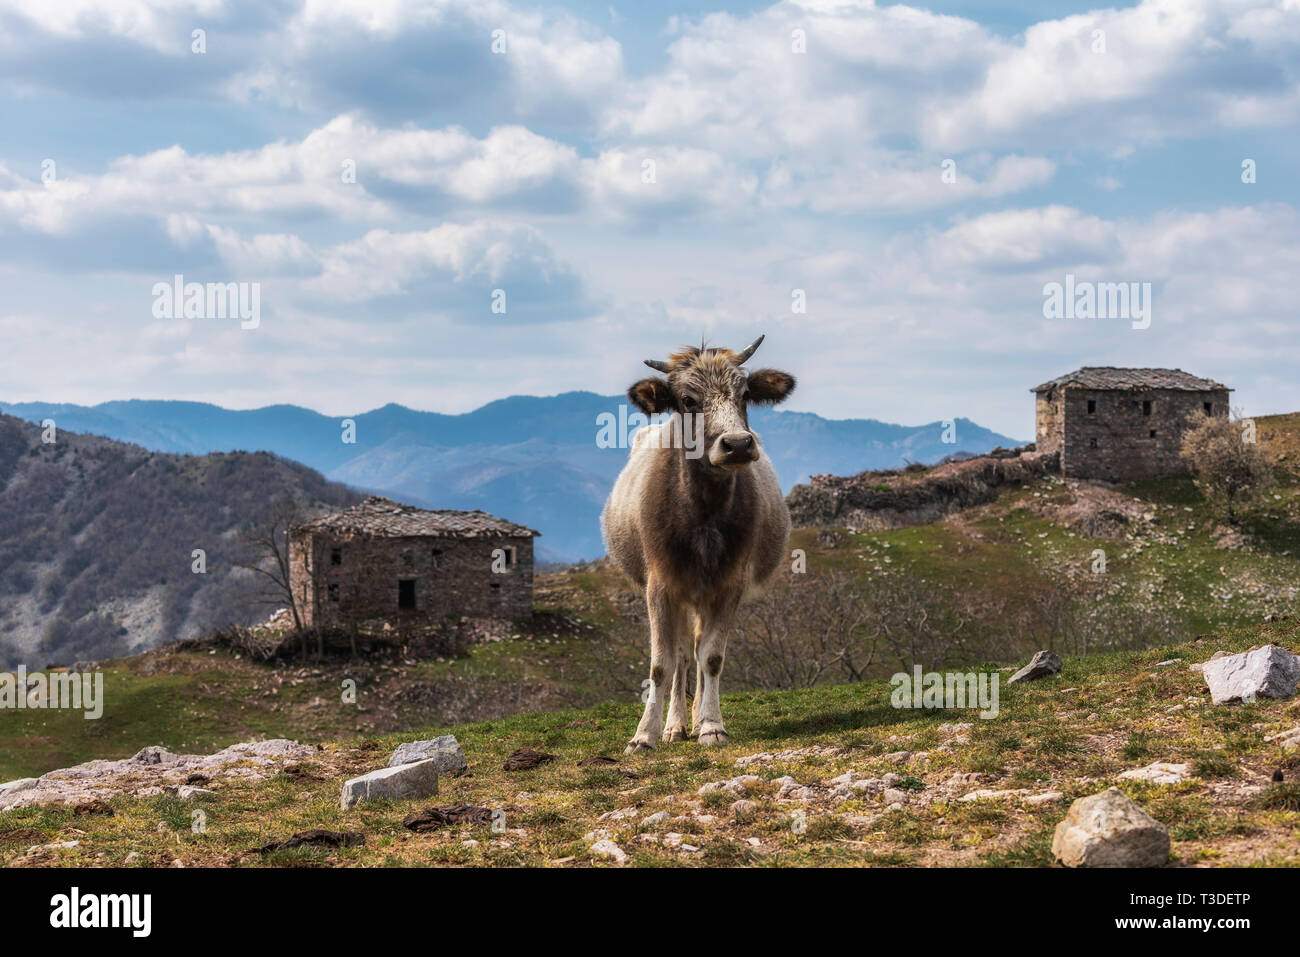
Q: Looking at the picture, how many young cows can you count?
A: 1